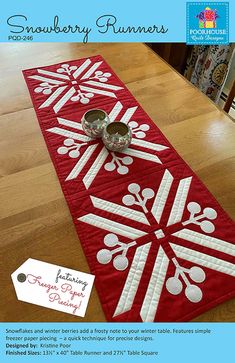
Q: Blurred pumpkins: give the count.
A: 0